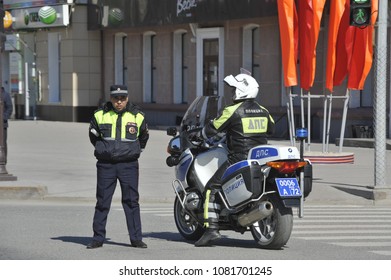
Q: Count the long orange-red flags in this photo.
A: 4